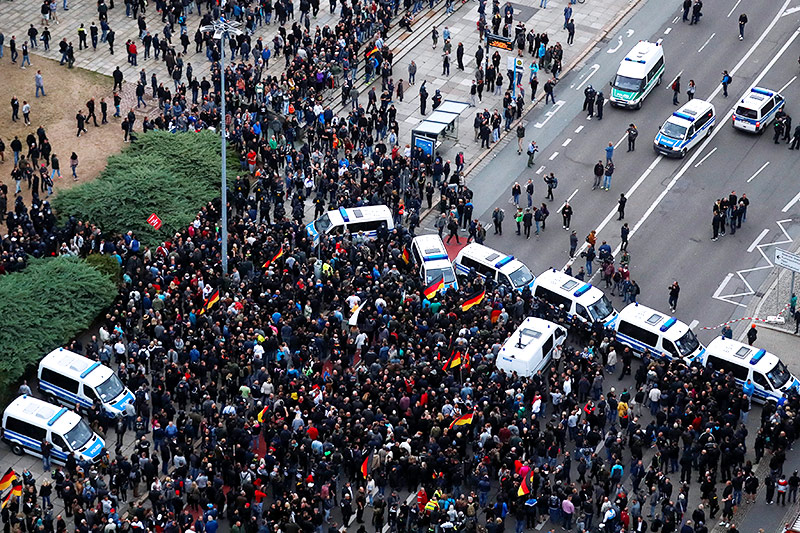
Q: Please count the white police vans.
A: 12